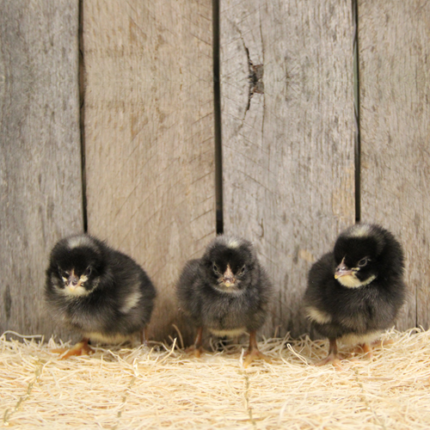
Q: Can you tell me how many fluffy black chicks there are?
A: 3